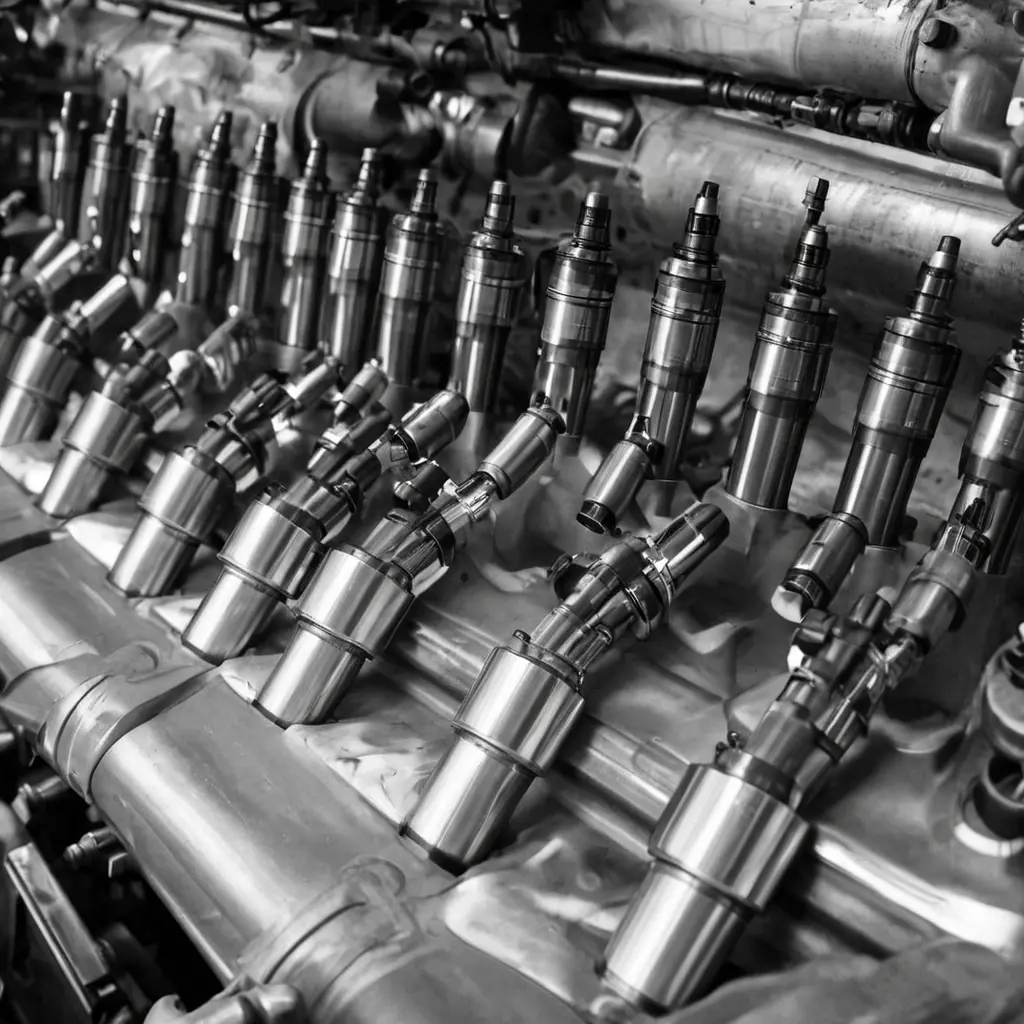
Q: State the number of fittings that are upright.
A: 14